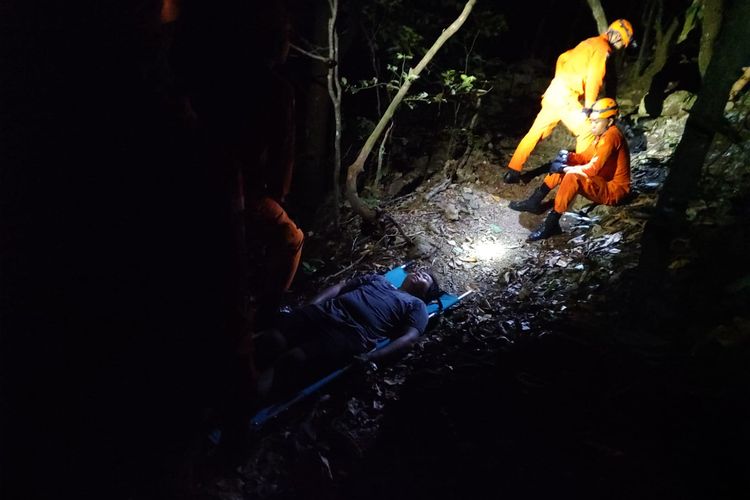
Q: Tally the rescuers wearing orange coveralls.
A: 3